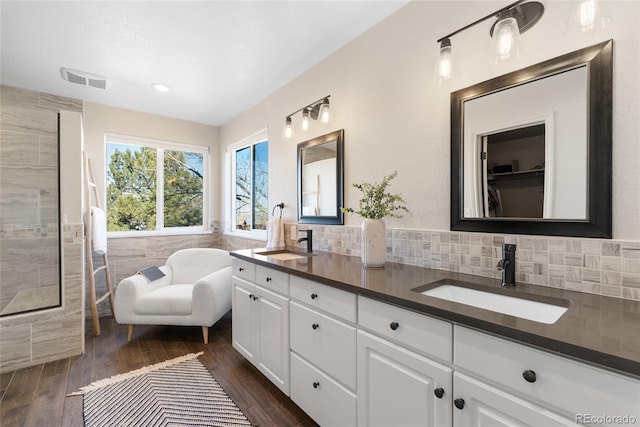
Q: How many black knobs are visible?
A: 11